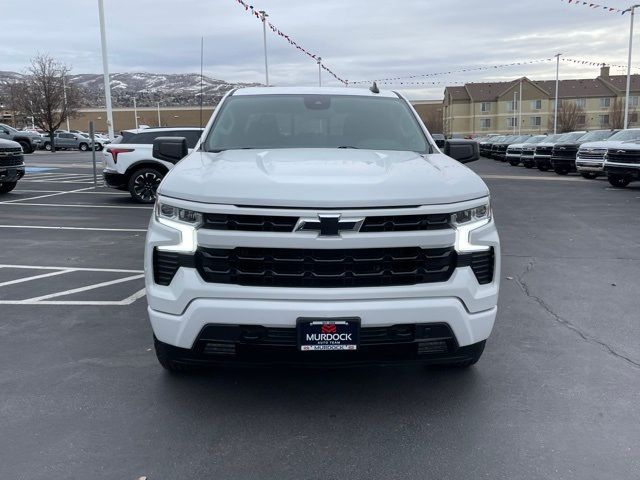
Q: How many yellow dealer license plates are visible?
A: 0